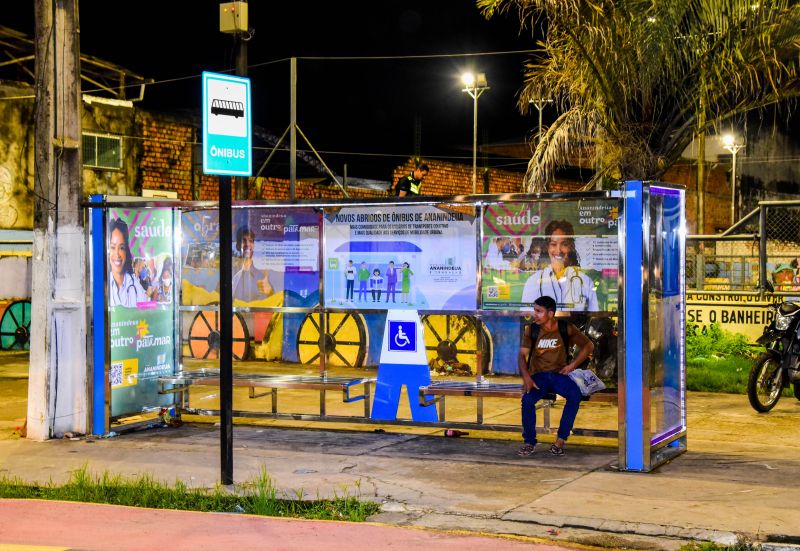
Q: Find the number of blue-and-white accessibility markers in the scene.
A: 1